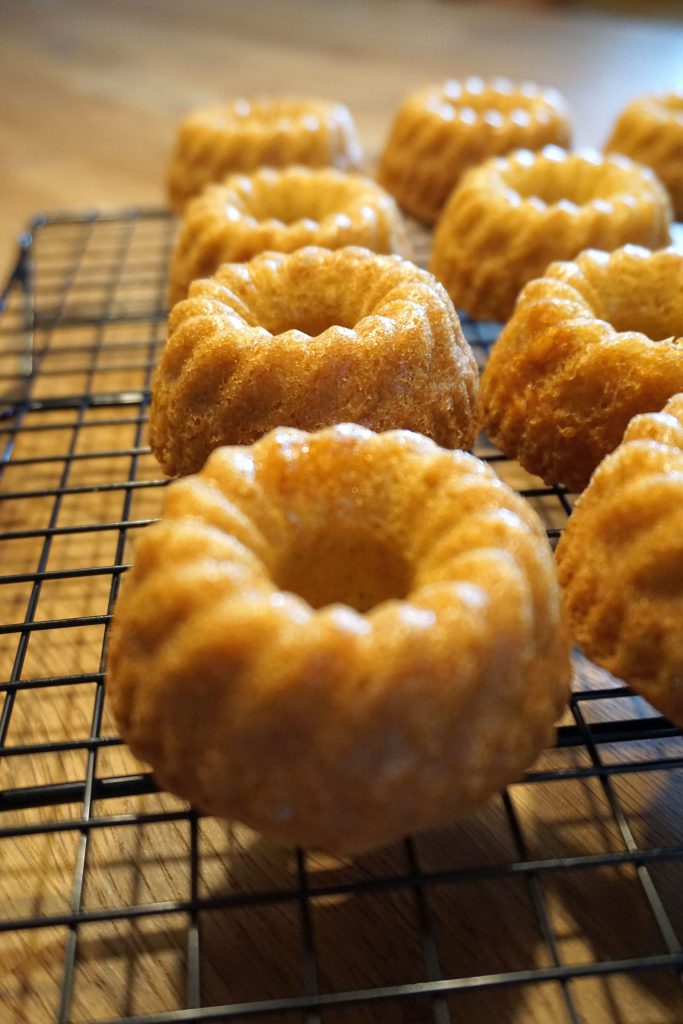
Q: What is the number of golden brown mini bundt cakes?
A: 9